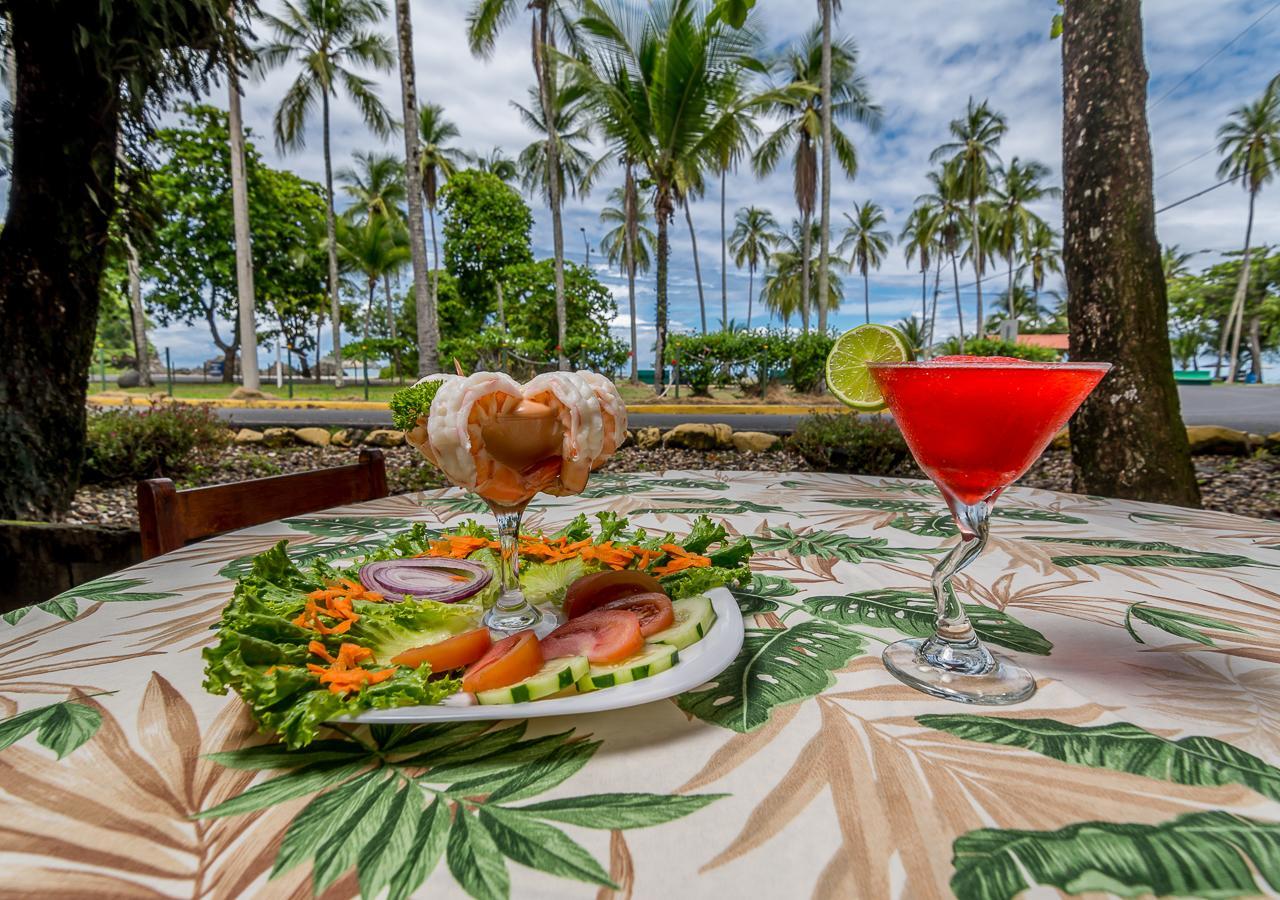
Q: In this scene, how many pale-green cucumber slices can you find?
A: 3